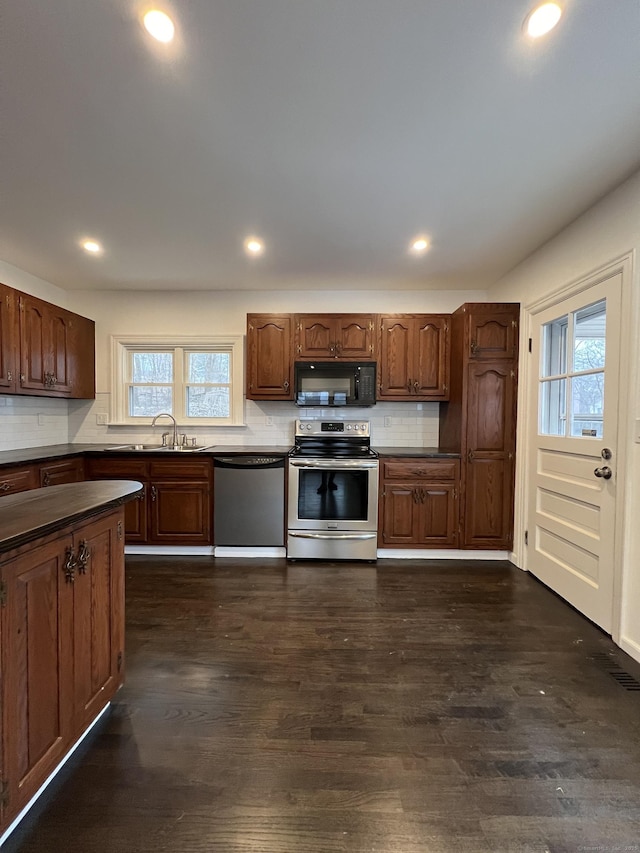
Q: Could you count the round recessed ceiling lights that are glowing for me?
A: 5